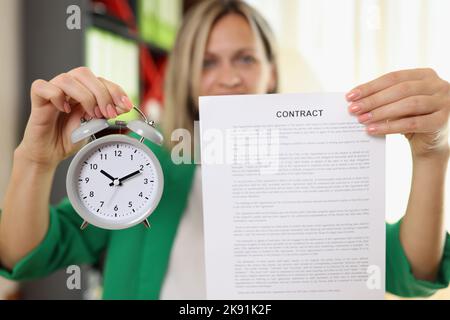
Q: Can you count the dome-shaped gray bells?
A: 2